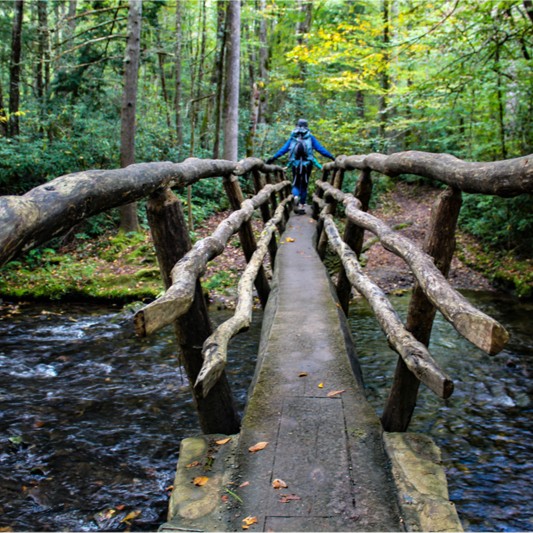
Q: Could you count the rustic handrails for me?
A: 6